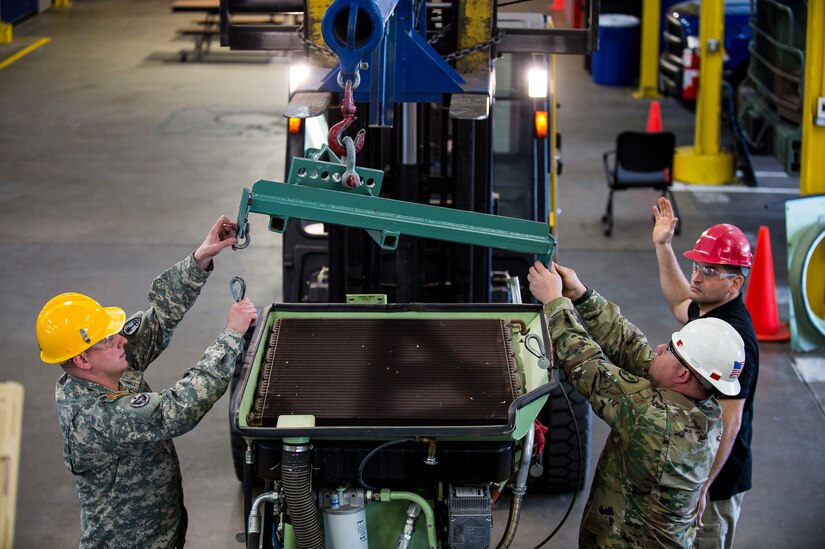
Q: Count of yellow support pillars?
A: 3